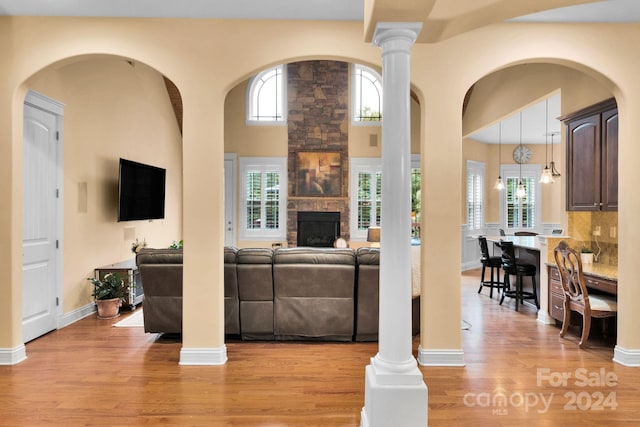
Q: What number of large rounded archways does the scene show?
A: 3